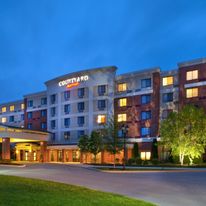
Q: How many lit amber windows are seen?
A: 12